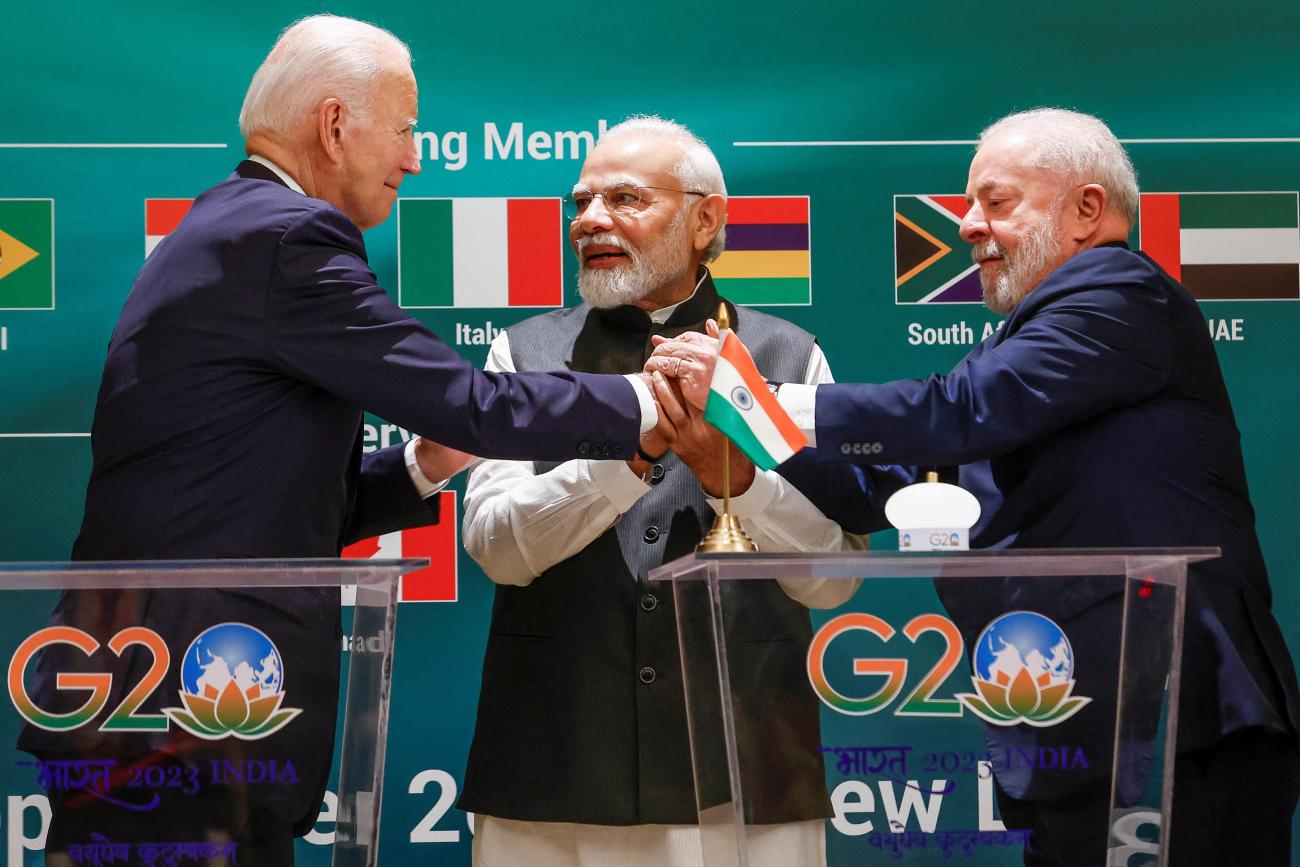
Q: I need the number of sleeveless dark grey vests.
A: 1